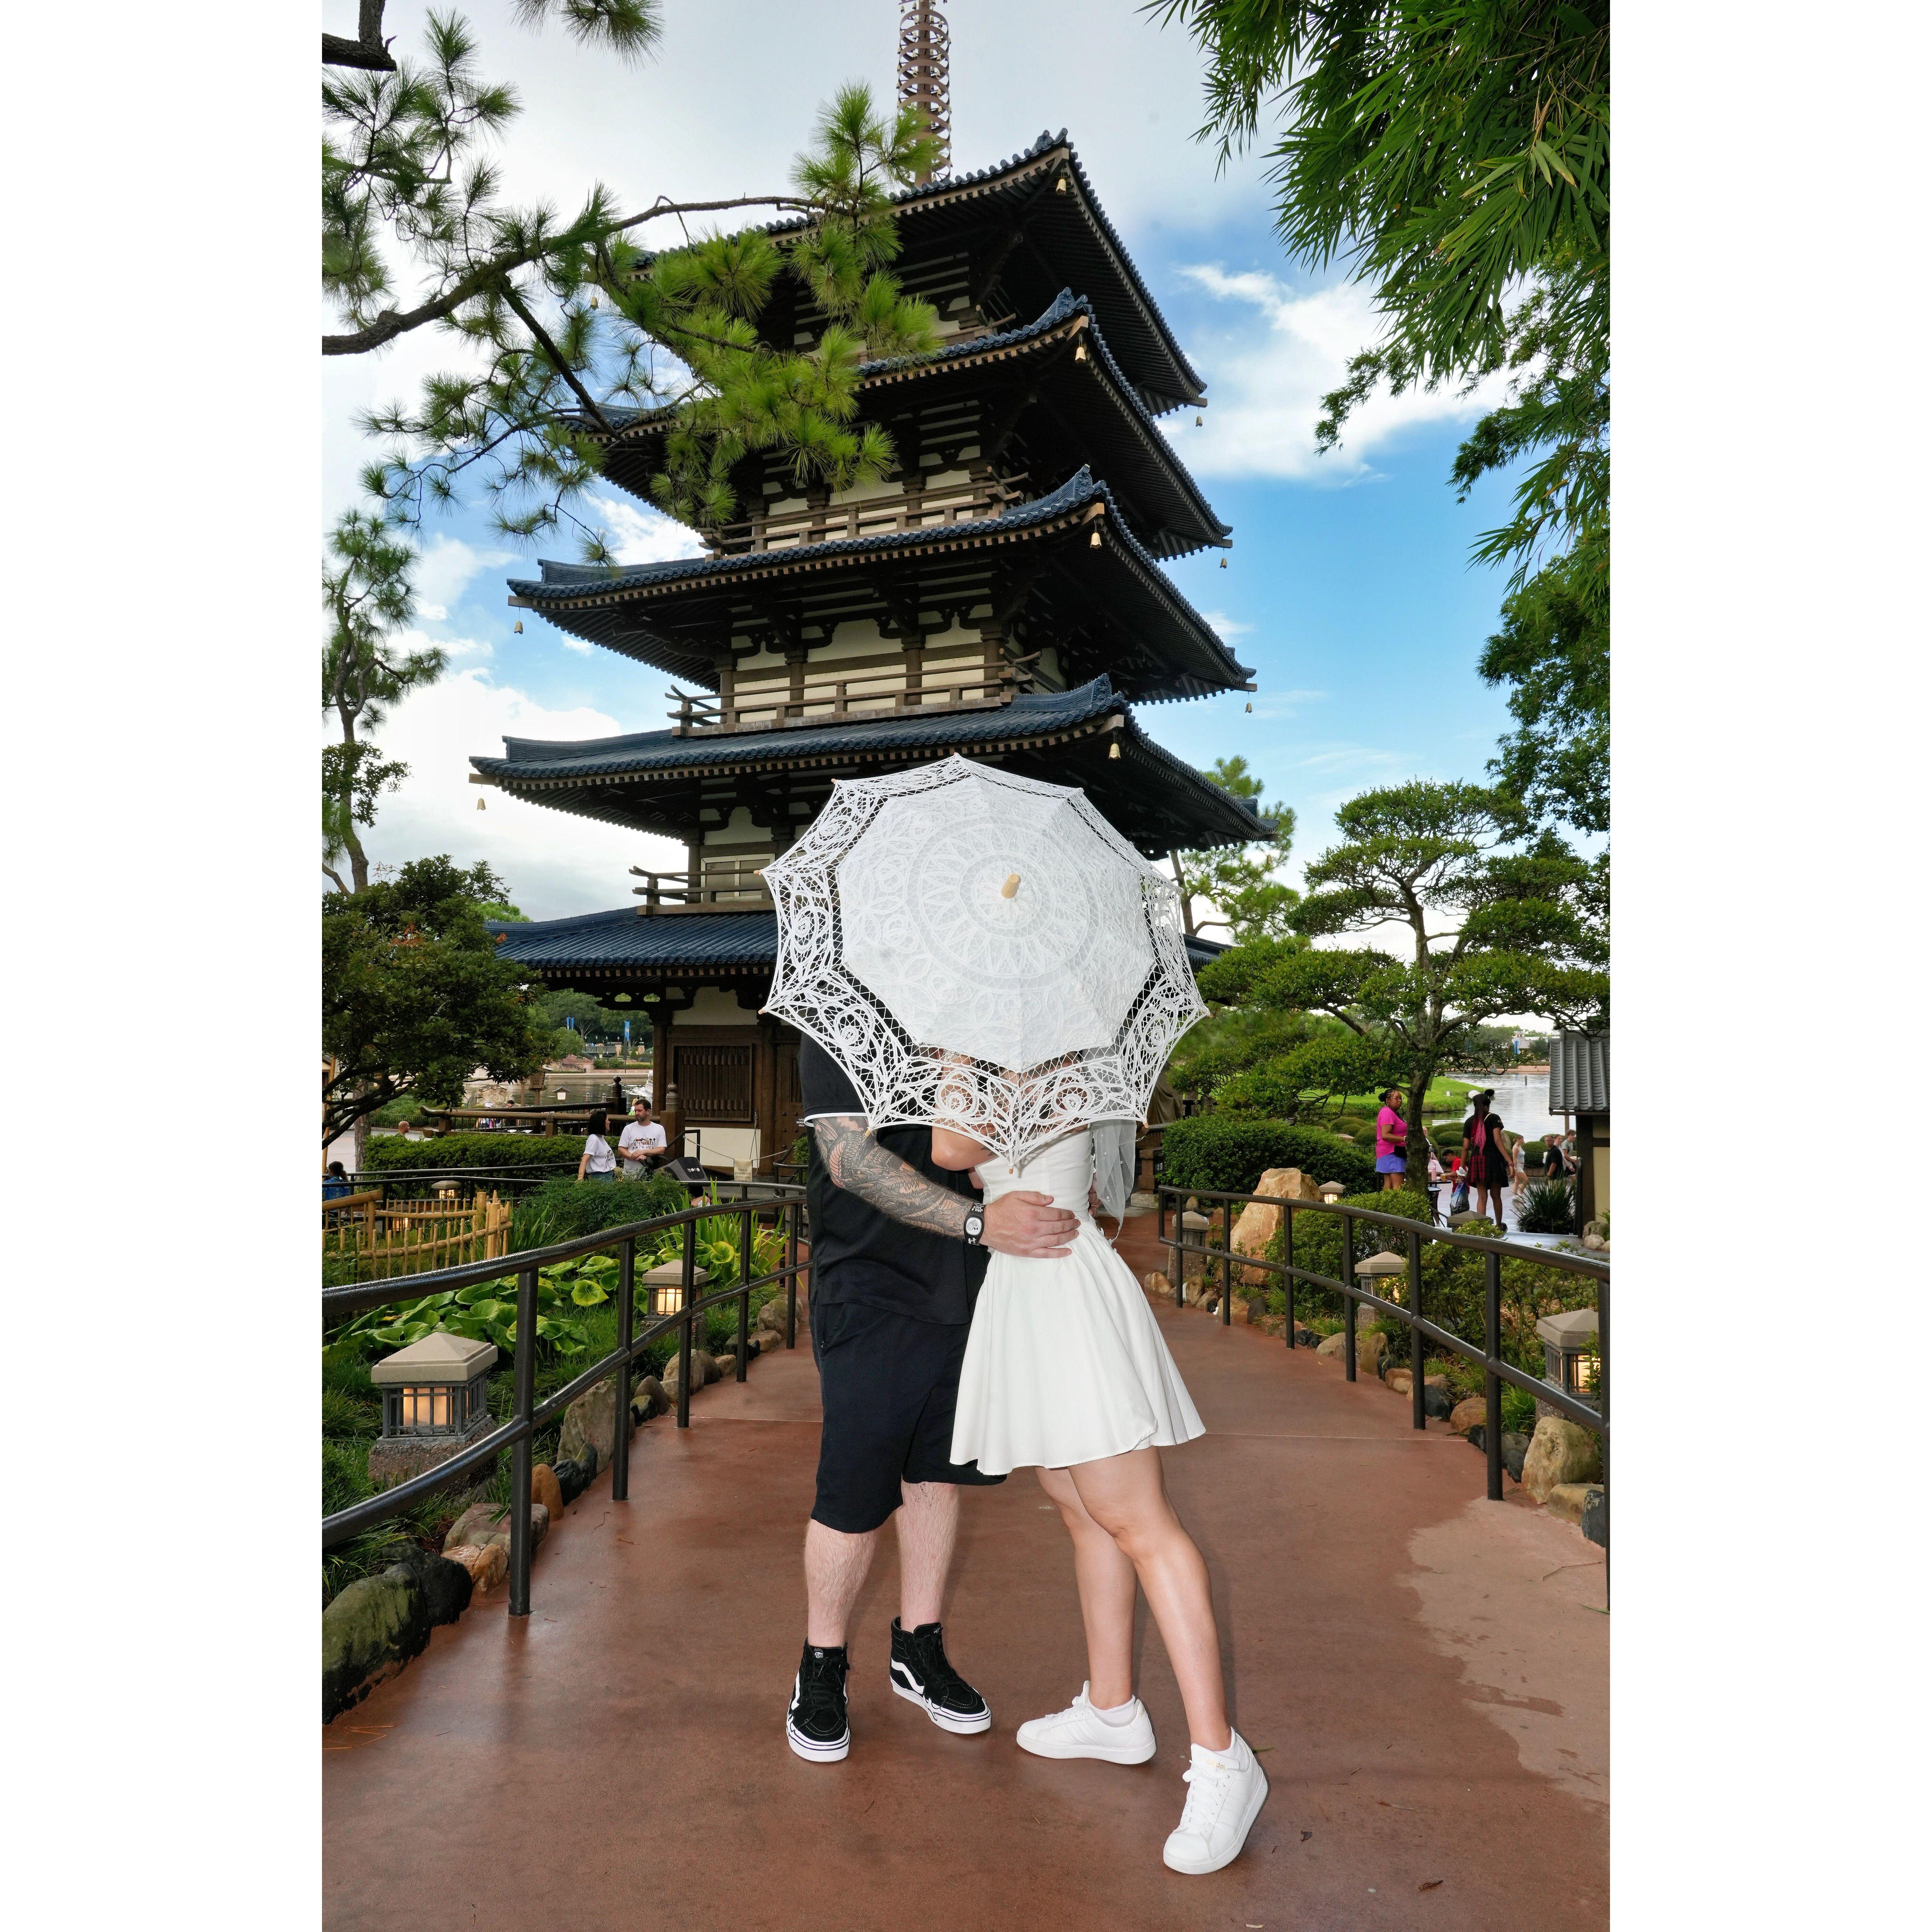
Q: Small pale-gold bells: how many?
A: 11